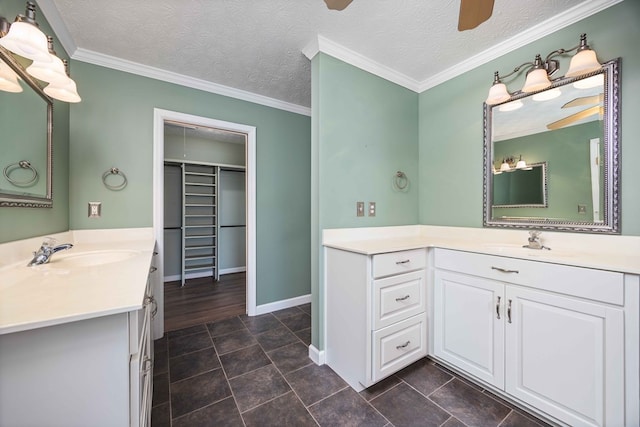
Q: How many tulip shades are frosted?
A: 6